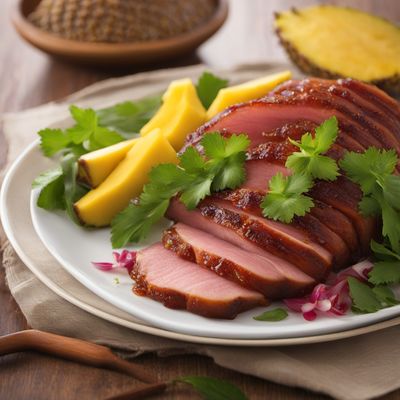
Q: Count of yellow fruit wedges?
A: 4